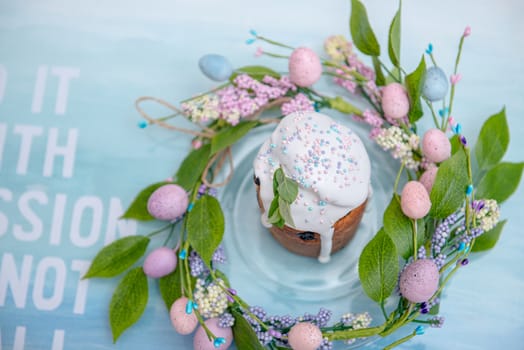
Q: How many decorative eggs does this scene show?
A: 13